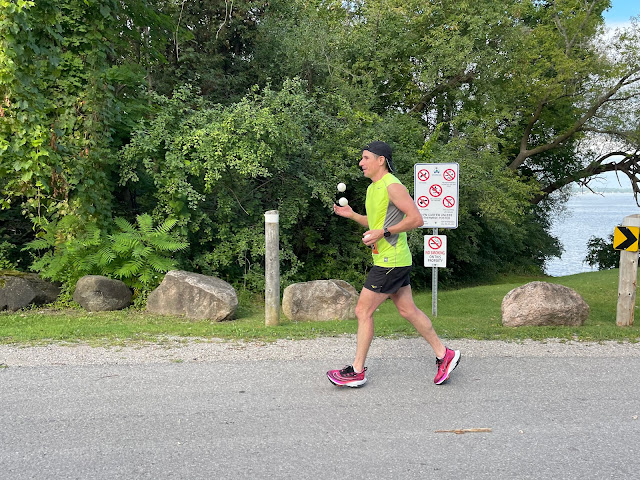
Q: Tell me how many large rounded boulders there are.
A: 5